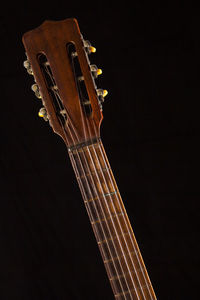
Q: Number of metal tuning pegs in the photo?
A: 6